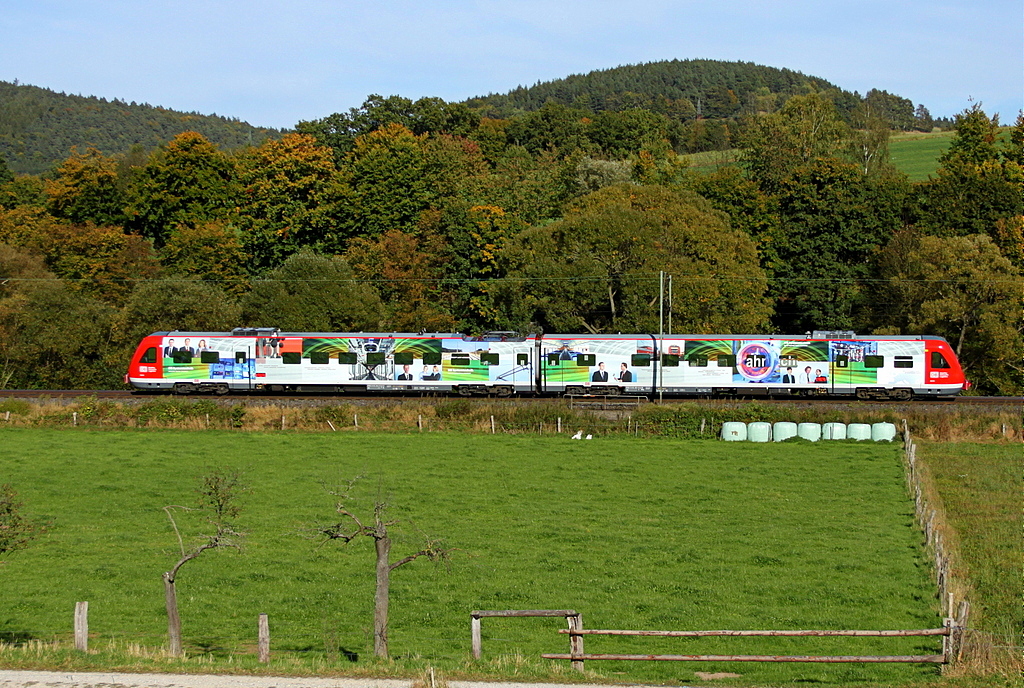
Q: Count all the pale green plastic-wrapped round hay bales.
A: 7